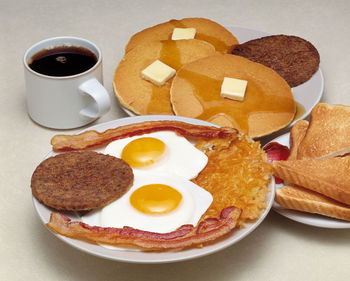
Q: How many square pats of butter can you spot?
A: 3